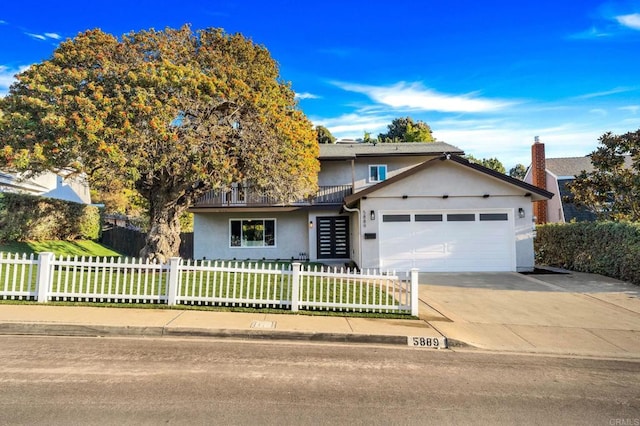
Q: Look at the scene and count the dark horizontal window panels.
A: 4